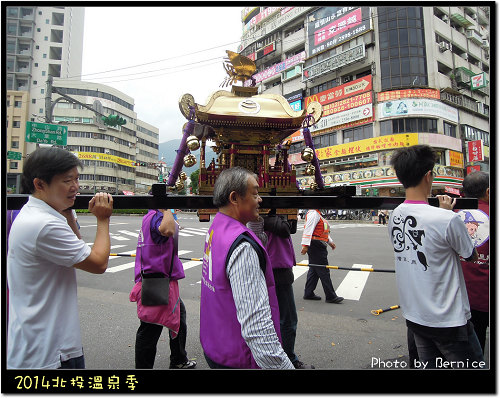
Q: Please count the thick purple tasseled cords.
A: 2